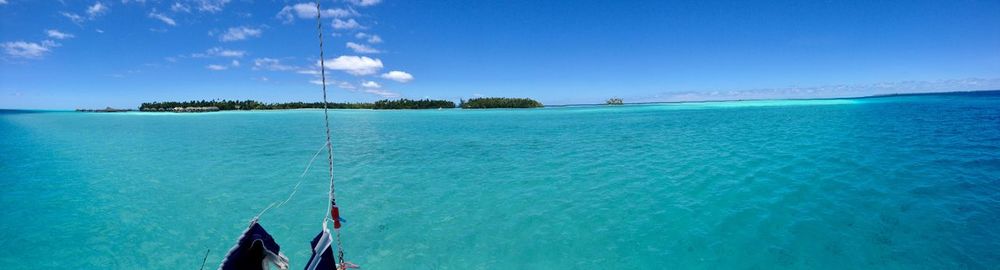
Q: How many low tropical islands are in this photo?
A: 3